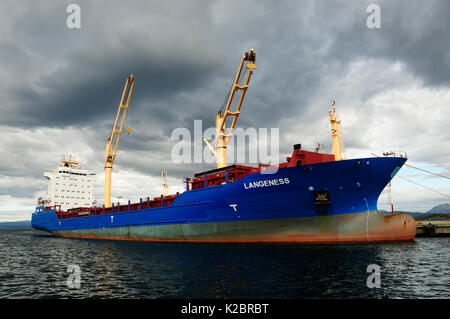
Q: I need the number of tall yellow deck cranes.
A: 2